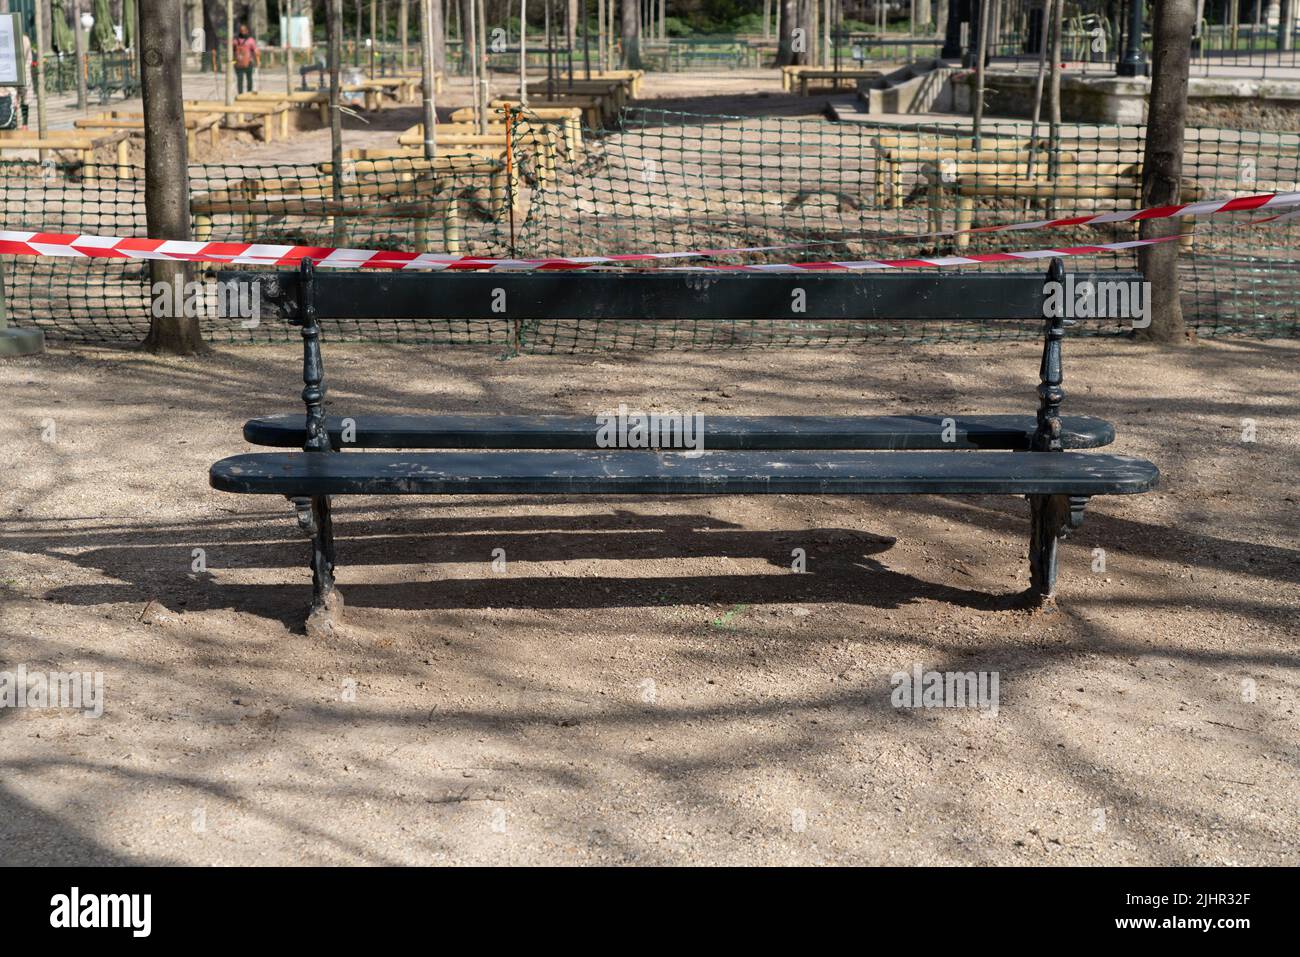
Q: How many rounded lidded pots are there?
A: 0